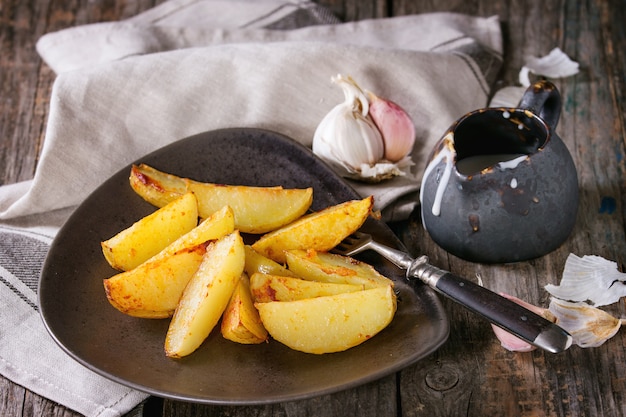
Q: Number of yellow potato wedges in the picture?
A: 12